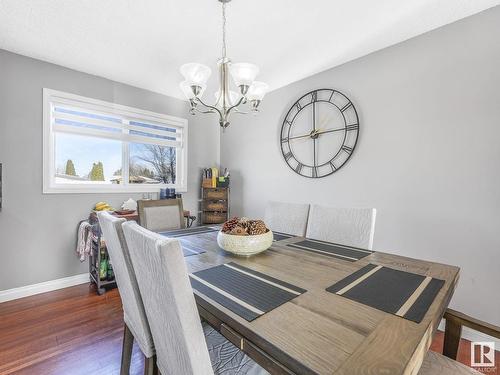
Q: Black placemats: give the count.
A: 6